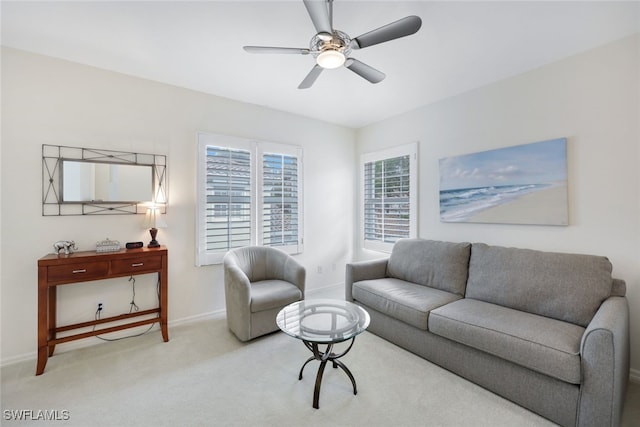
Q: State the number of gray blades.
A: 5